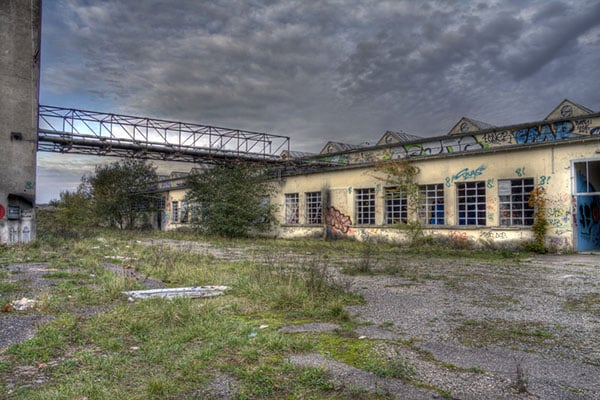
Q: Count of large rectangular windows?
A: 7